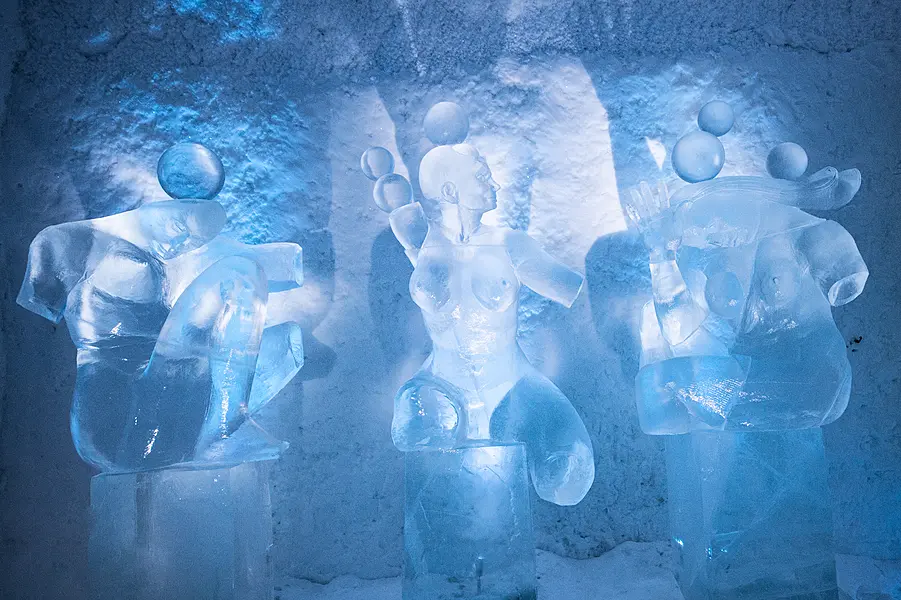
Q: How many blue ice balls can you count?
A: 7